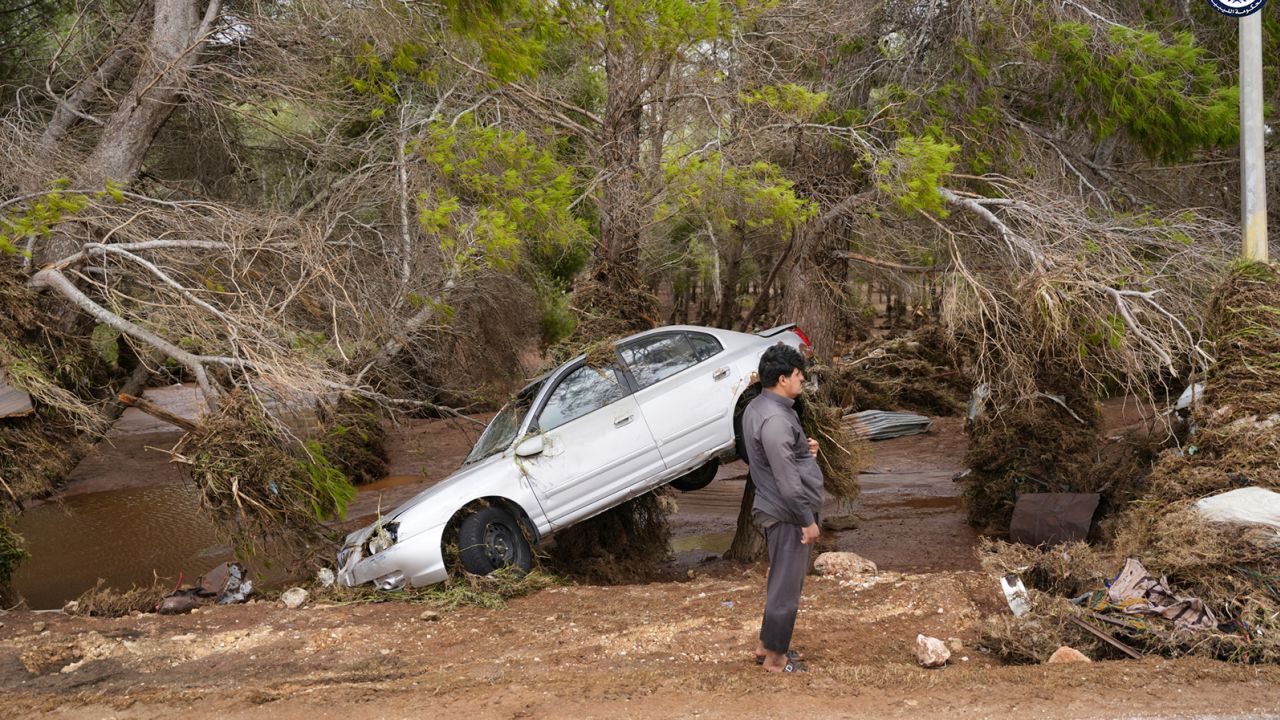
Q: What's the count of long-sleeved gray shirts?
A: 1